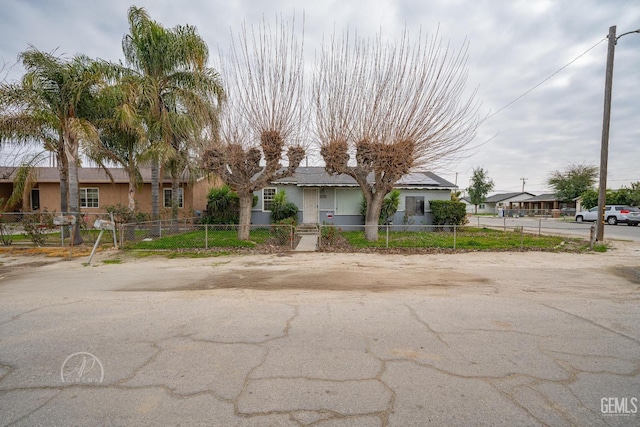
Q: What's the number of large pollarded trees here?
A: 2